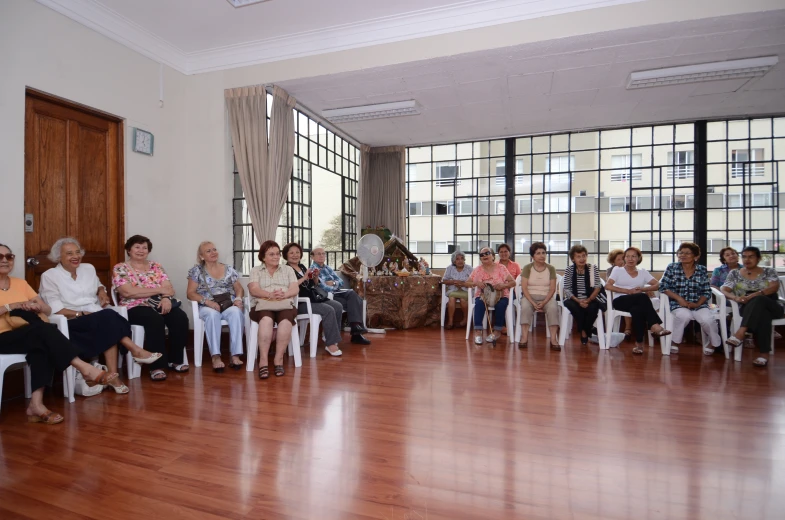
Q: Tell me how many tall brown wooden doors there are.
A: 1